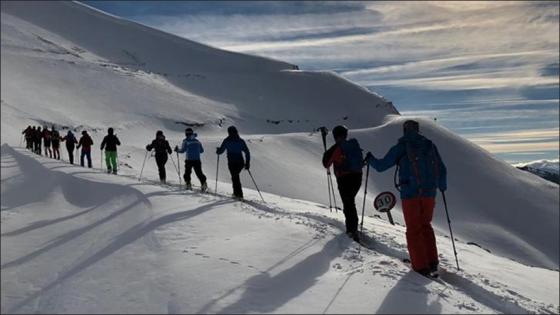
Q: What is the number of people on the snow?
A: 13